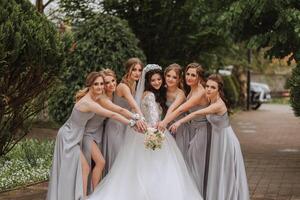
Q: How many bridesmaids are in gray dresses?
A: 6